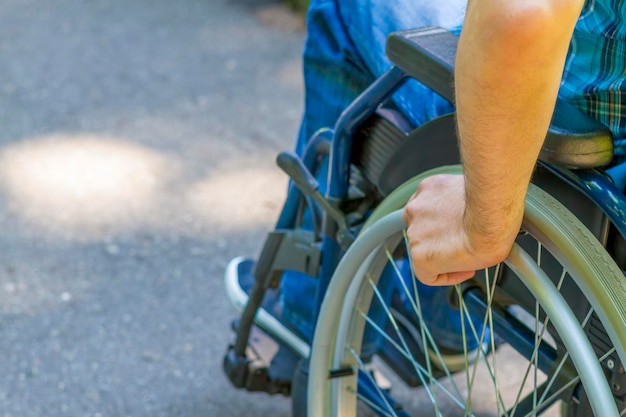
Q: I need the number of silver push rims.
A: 1